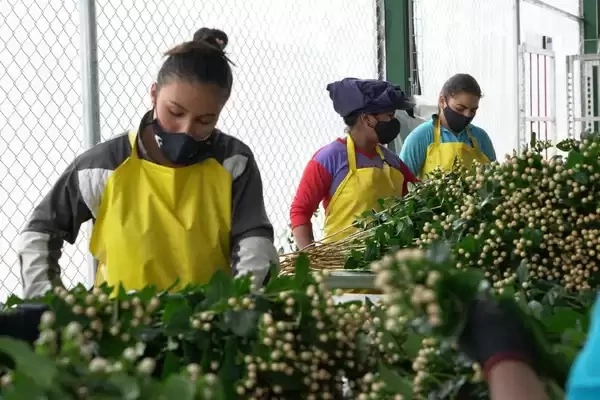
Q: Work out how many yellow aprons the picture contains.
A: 3